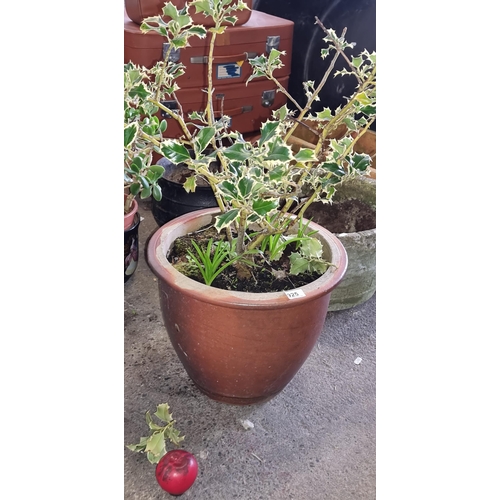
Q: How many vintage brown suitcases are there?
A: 3